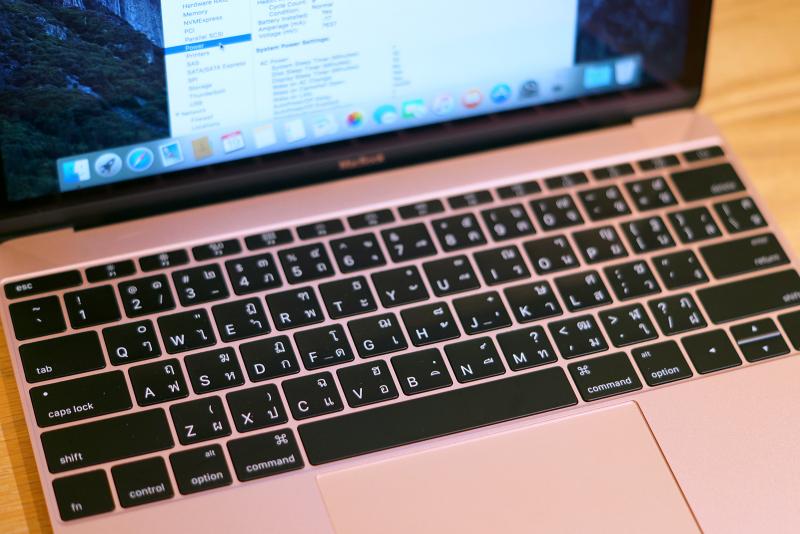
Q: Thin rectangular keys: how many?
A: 14